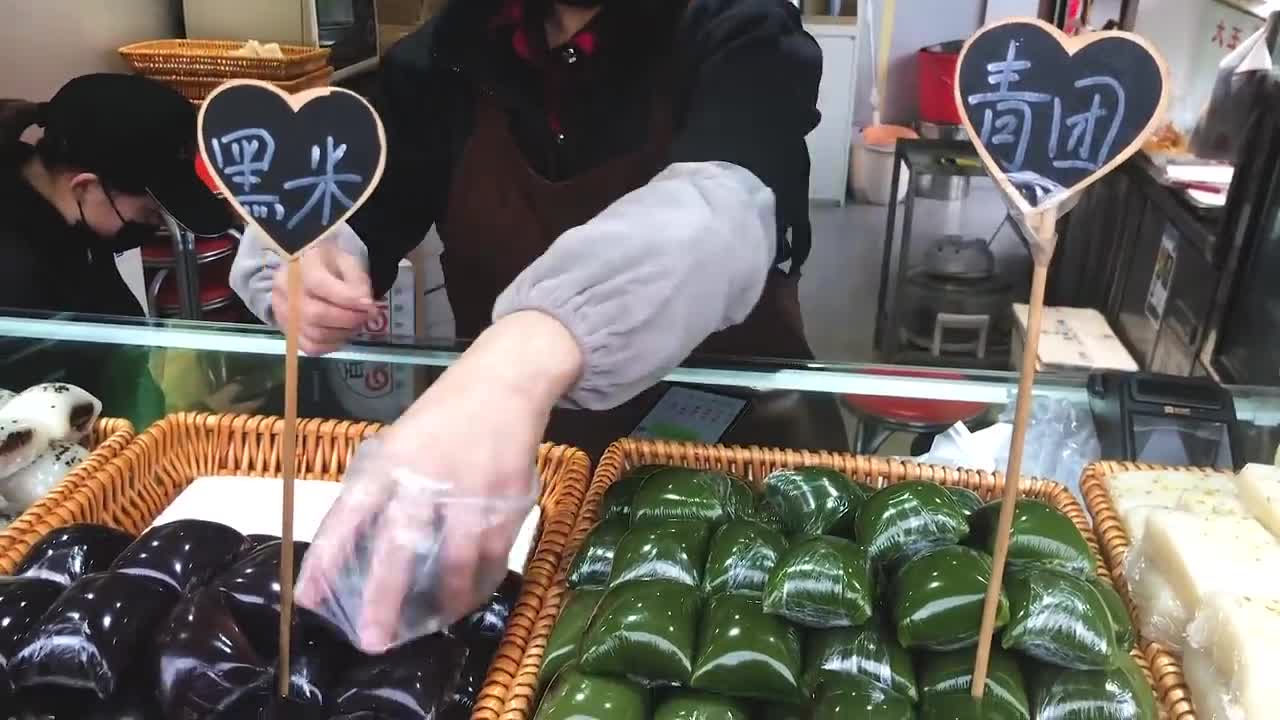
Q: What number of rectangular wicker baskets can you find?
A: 6